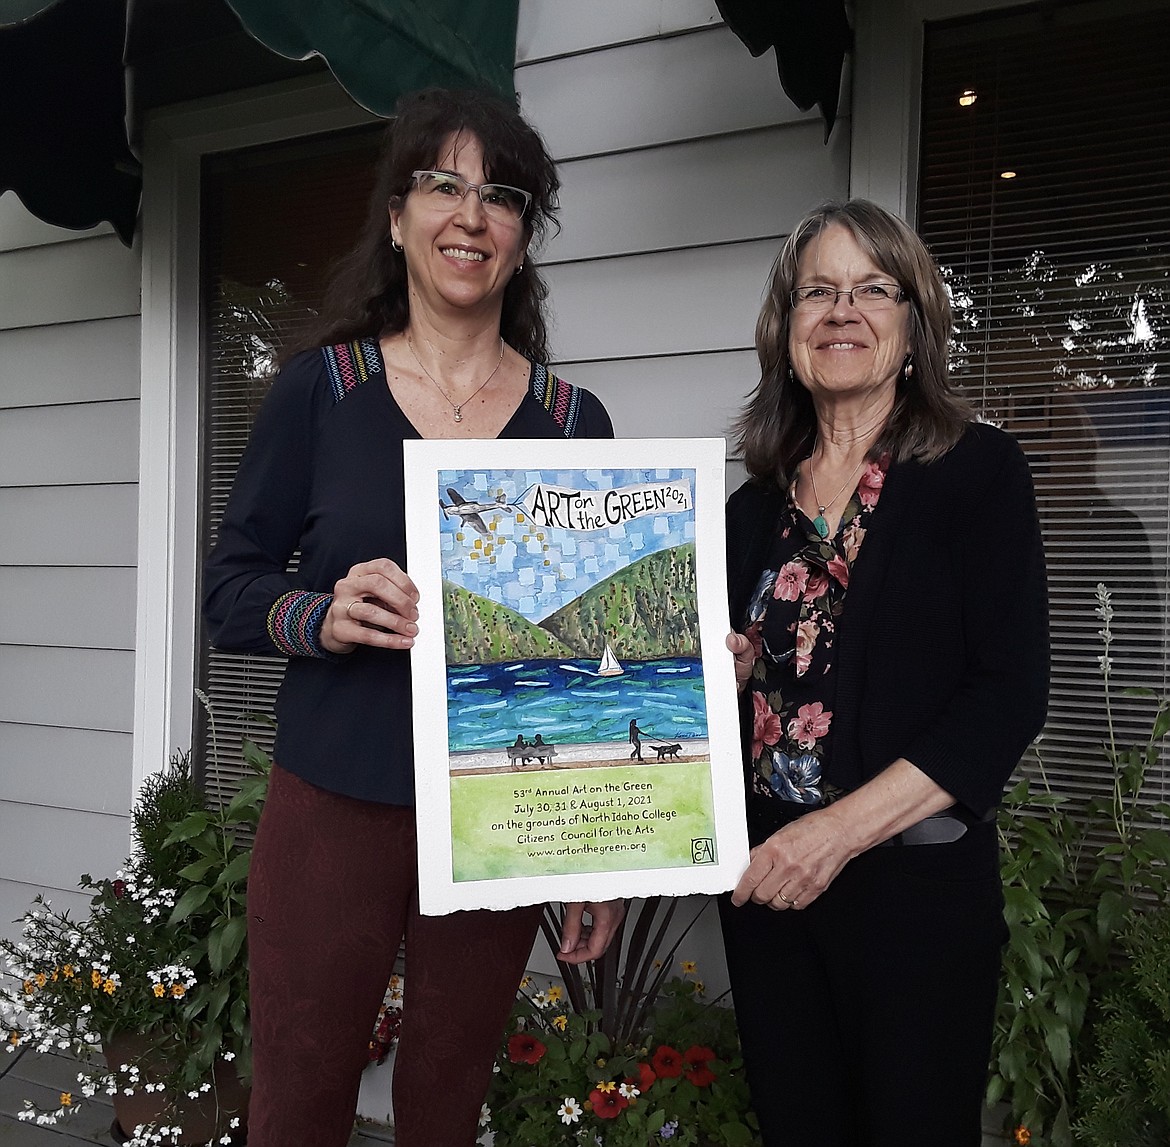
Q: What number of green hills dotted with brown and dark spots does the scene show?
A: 2